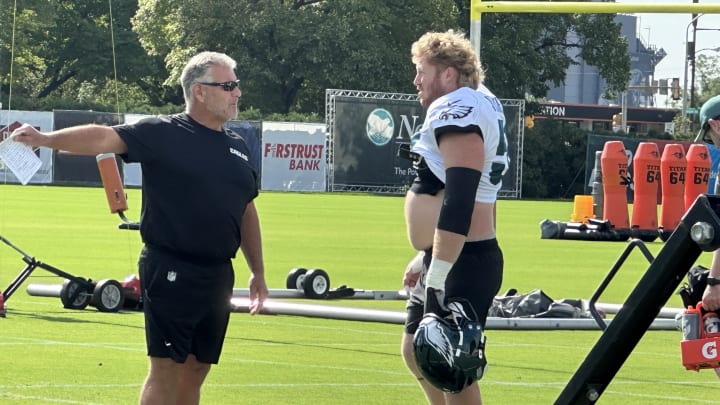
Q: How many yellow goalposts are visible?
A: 1